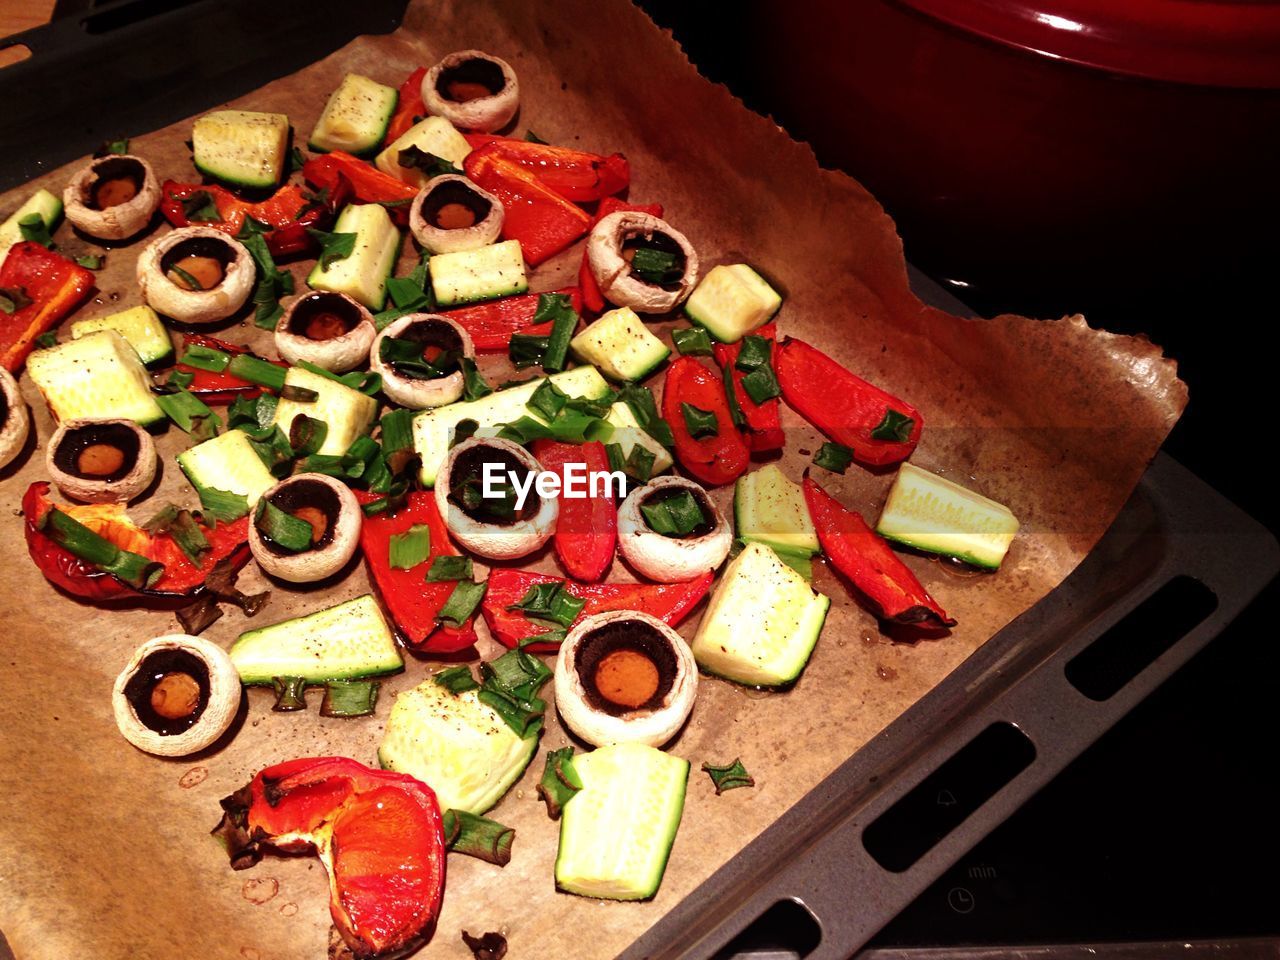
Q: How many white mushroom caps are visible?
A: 14